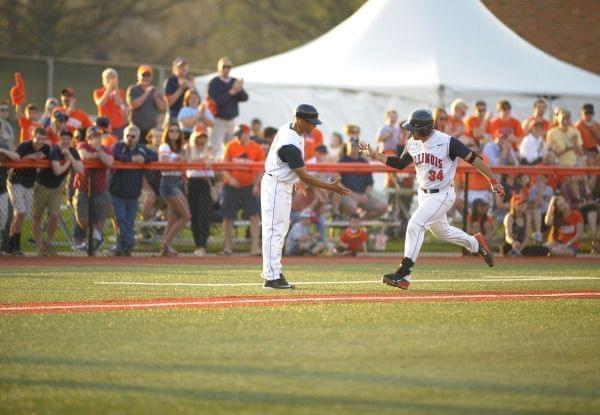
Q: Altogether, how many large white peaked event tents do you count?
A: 1